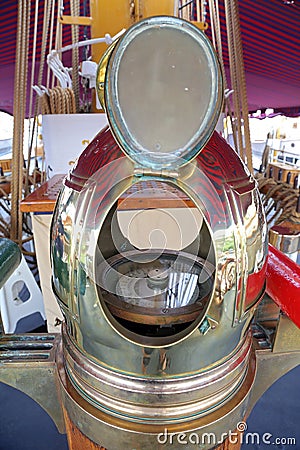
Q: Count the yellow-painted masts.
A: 1